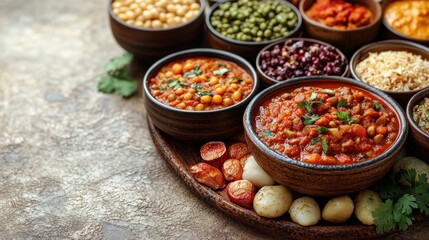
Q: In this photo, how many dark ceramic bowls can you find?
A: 9